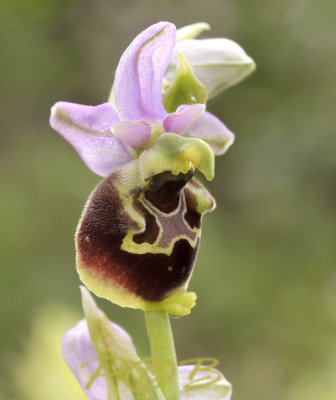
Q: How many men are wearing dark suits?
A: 0